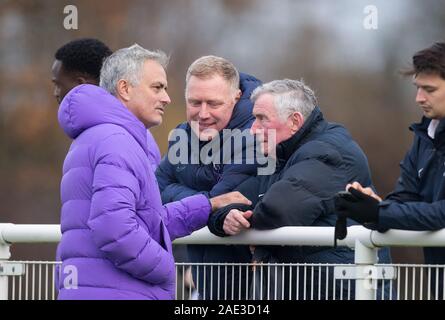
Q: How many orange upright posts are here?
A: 0